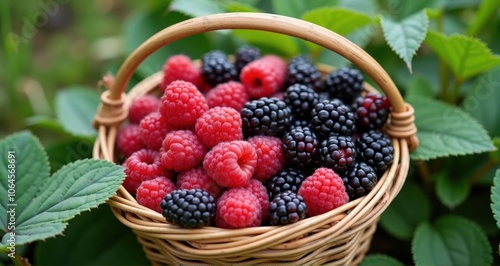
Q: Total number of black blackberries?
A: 15